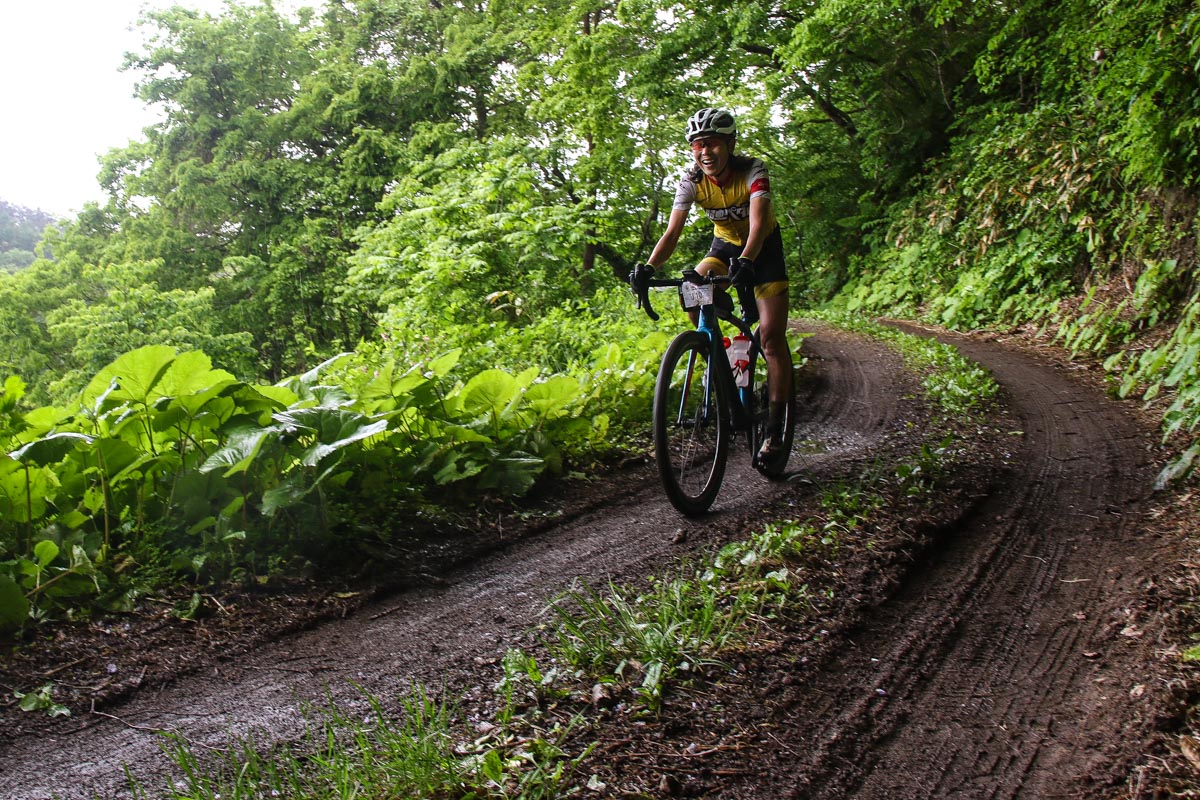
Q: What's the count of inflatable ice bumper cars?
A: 0